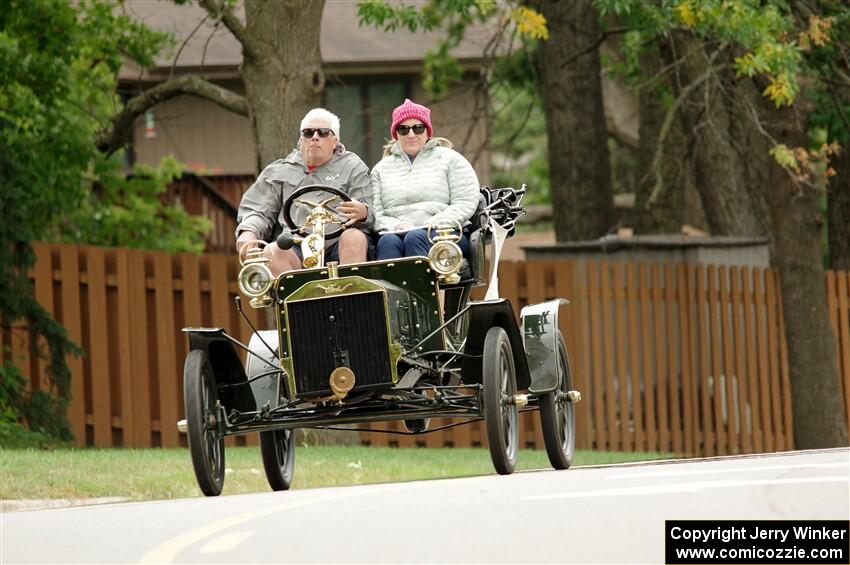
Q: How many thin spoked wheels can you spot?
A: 4